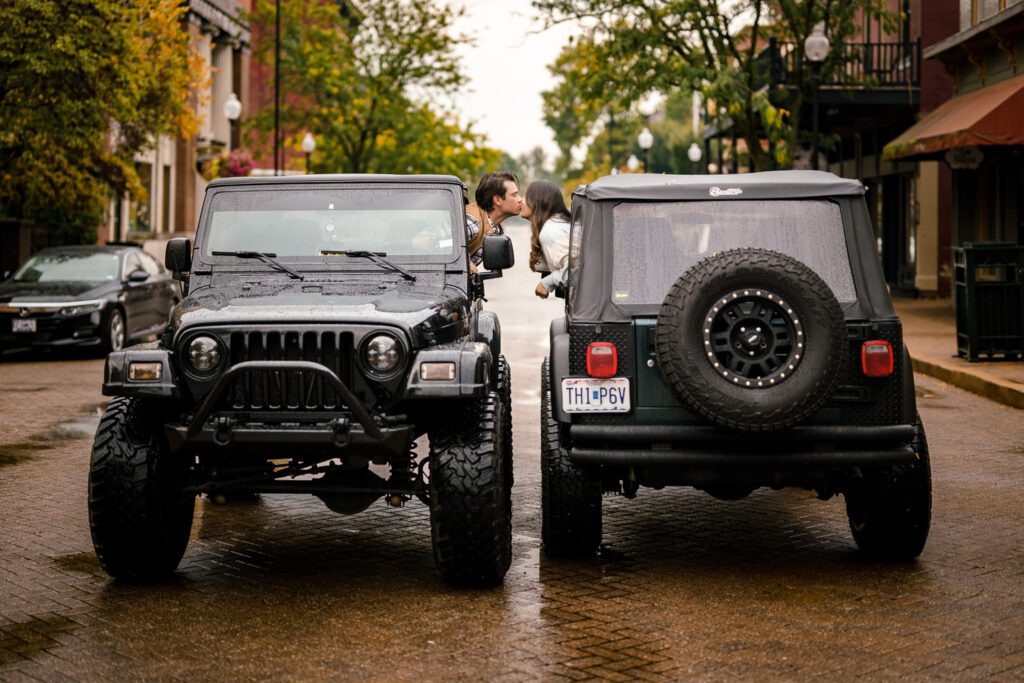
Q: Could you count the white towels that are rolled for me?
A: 0